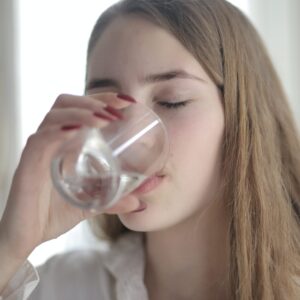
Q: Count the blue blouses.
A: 0